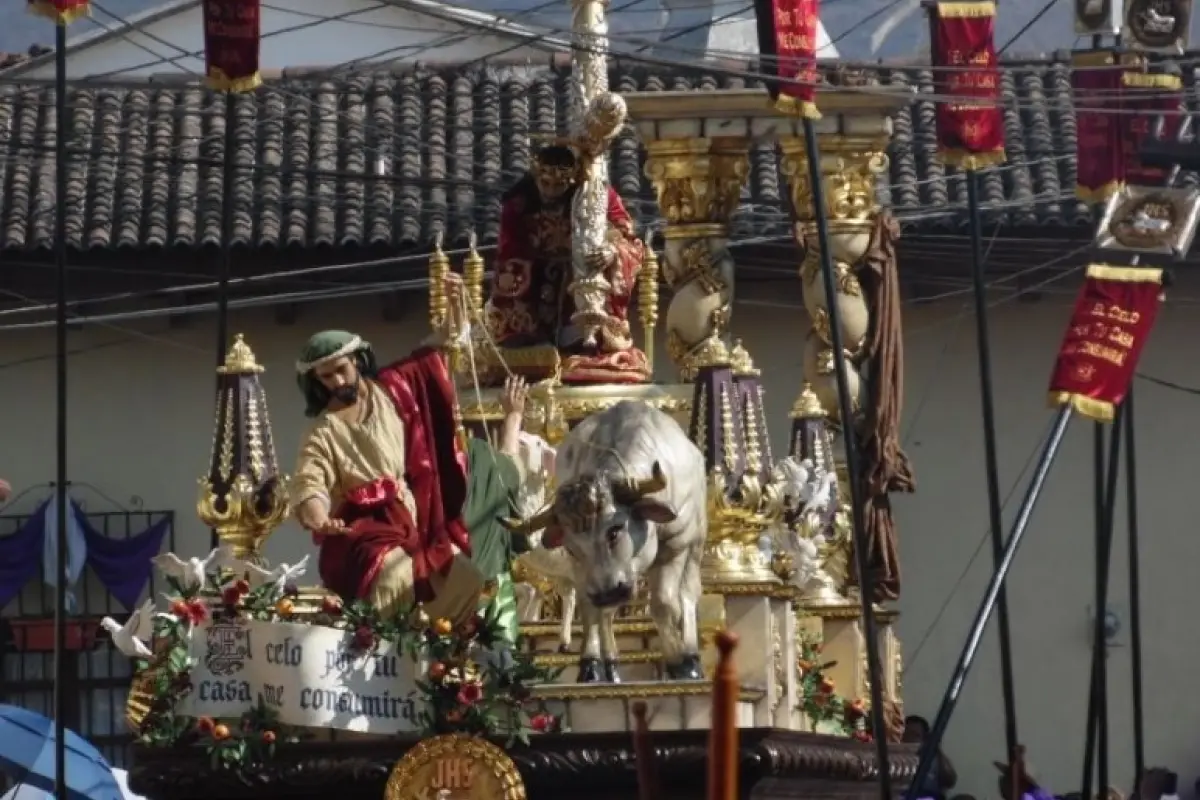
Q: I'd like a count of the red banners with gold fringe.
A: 7